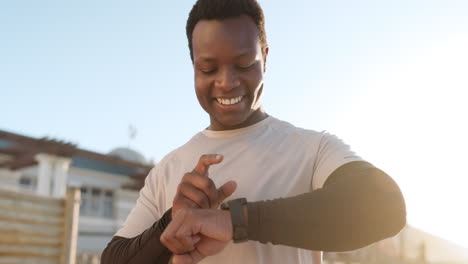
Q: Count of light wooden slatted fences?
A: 1